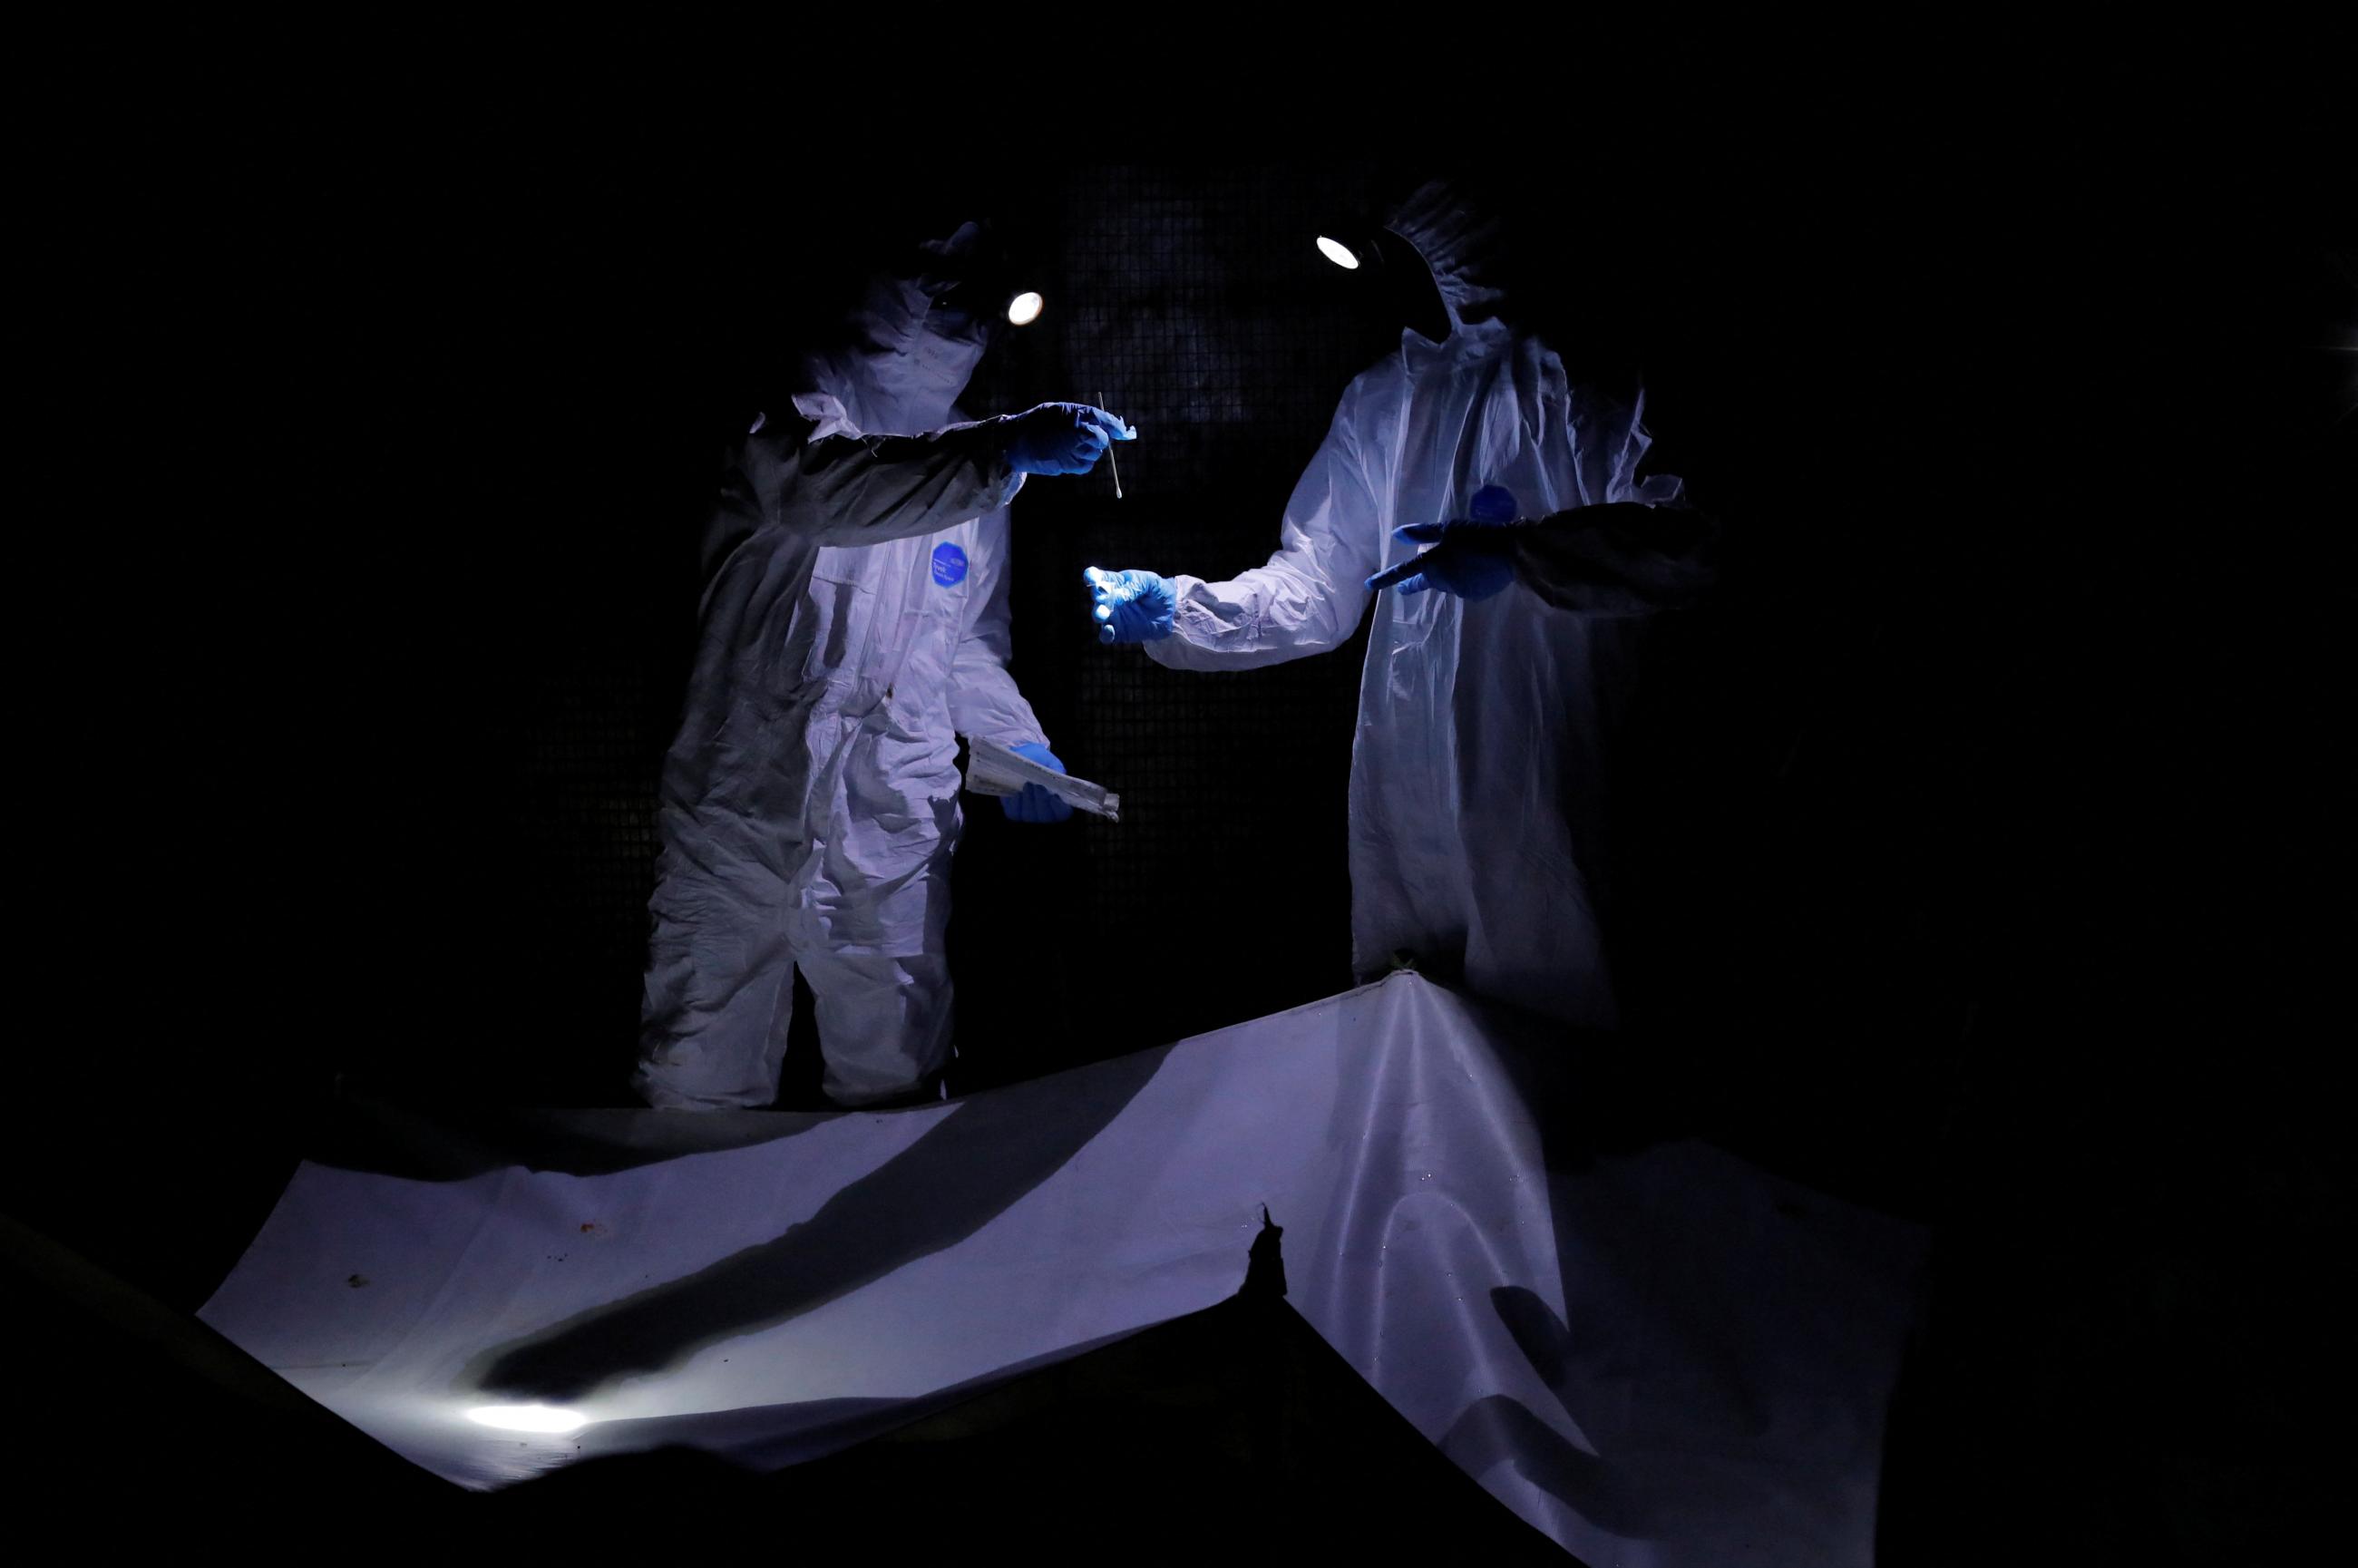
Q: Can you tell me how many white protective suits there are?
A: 2